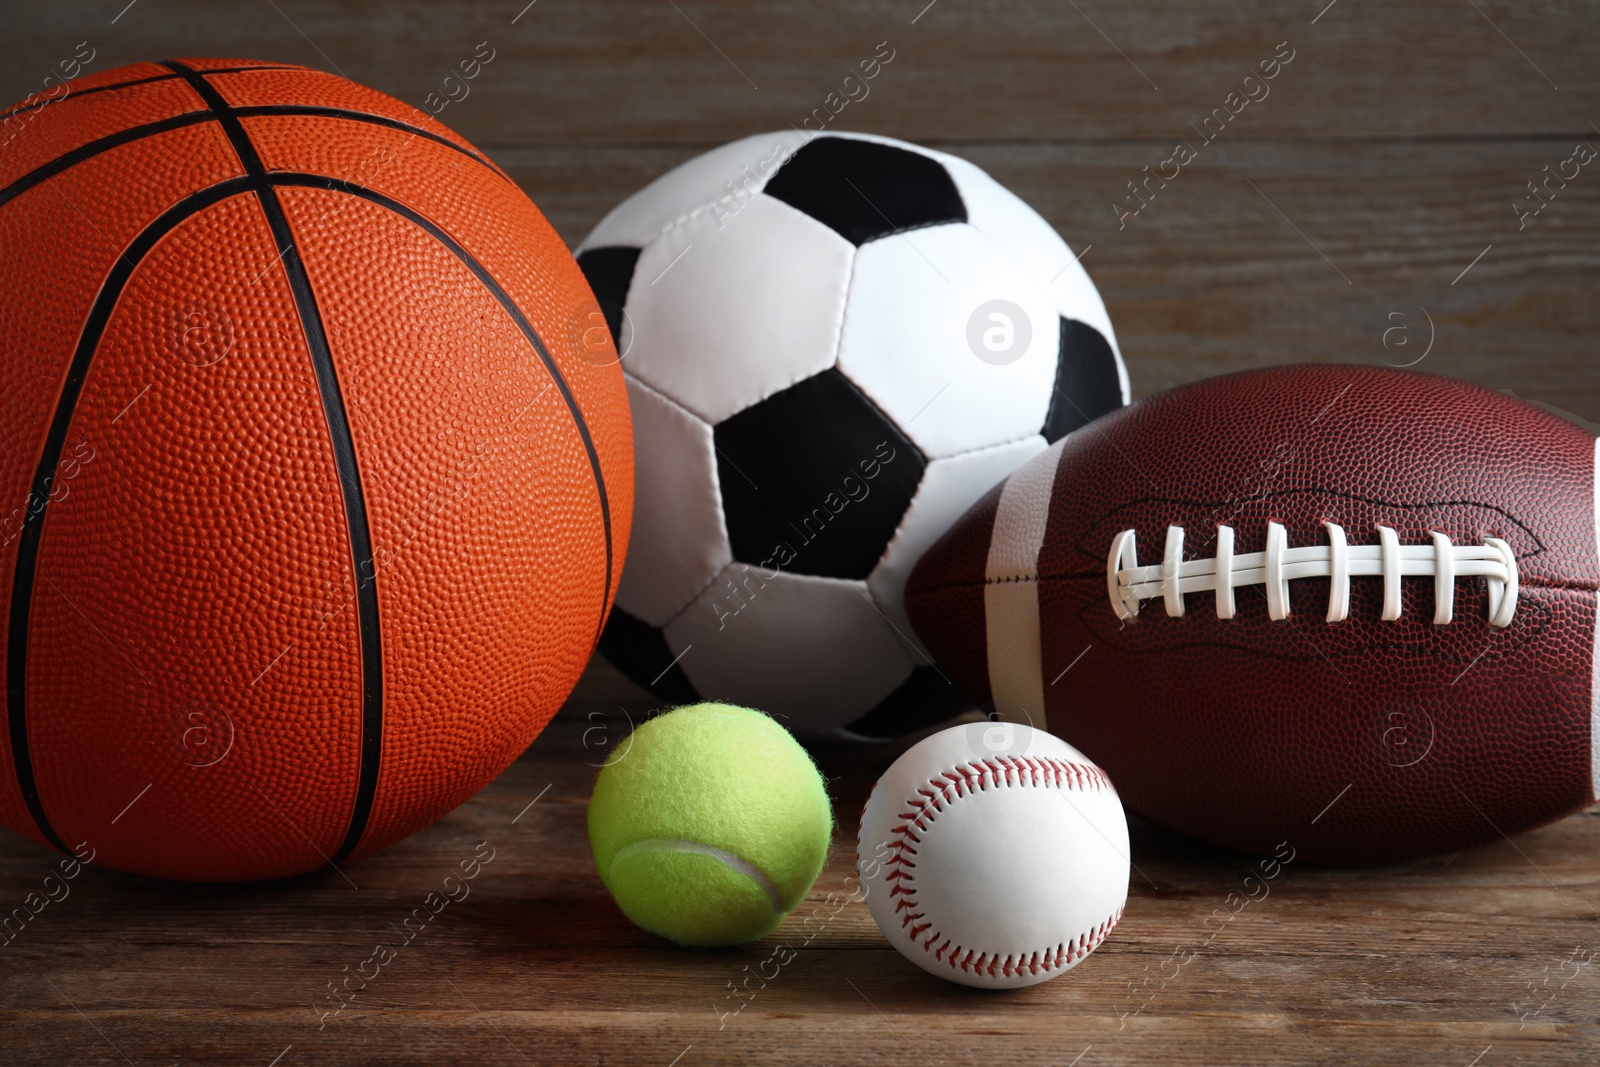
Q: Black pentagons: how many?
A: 6